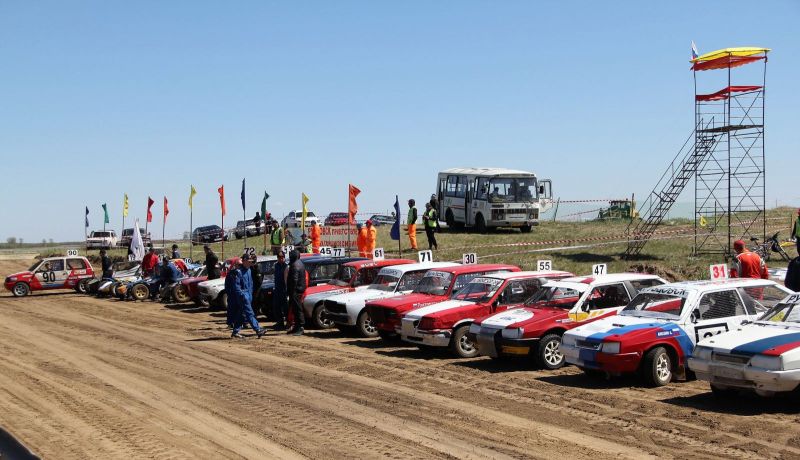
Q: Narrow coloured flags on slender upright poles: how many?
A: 12